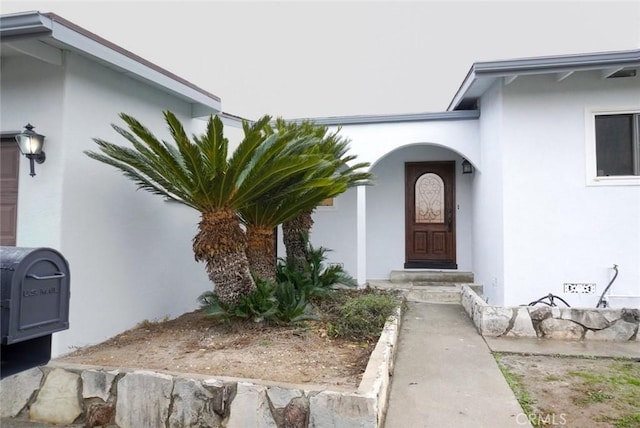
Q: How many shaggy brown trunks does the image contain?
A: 3